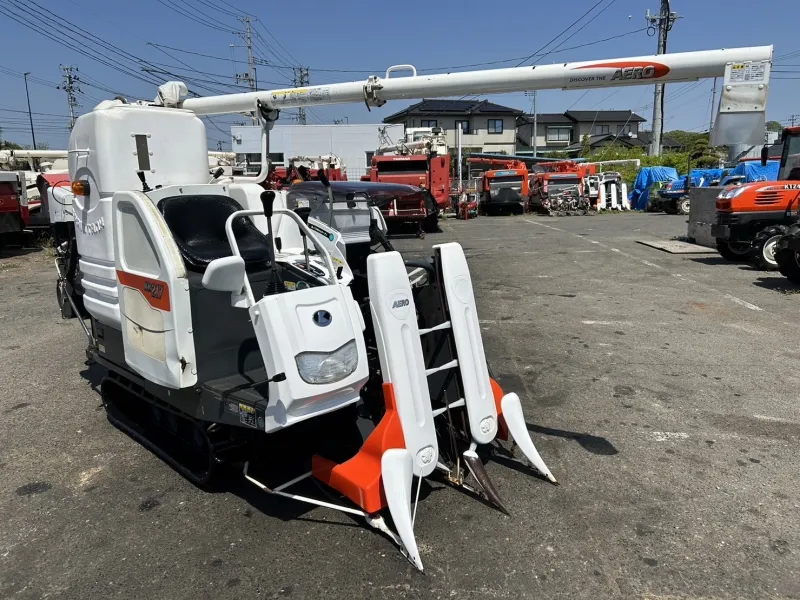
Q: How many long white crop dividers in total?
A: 2